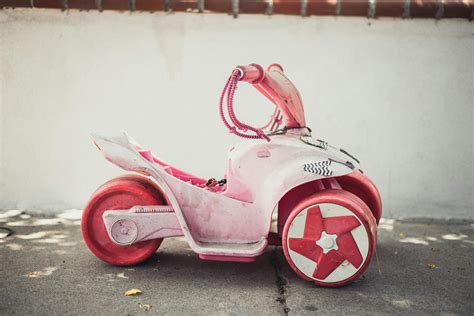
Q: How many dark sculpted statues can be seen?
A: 0